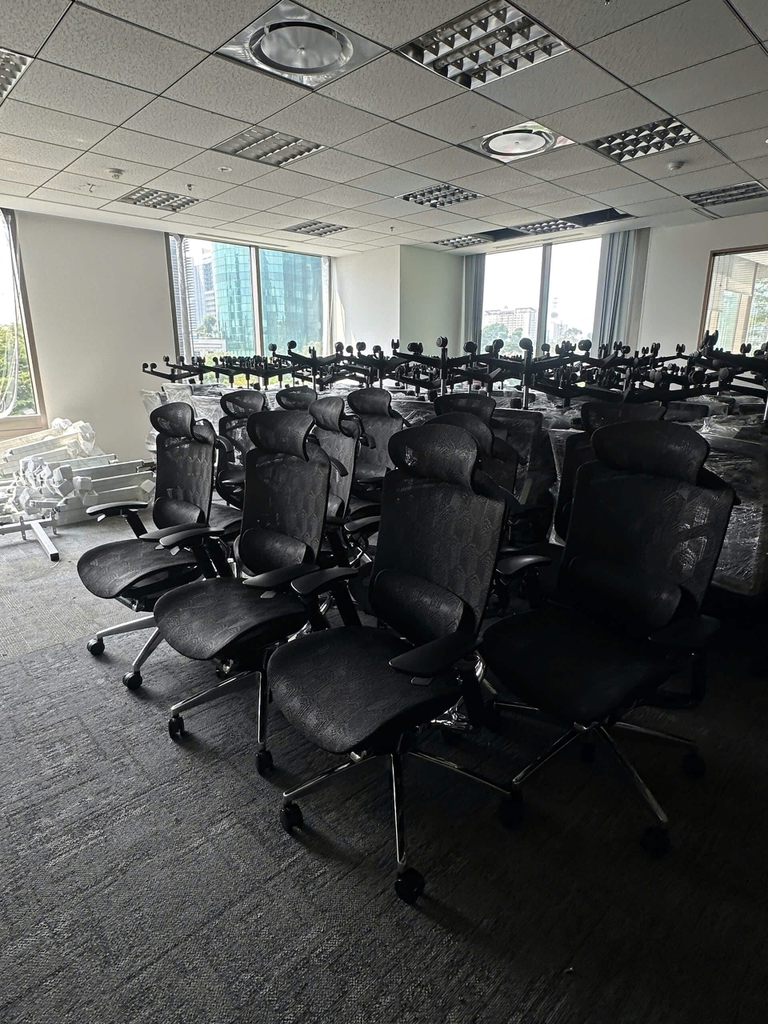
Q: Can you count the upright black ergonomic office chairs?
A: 11